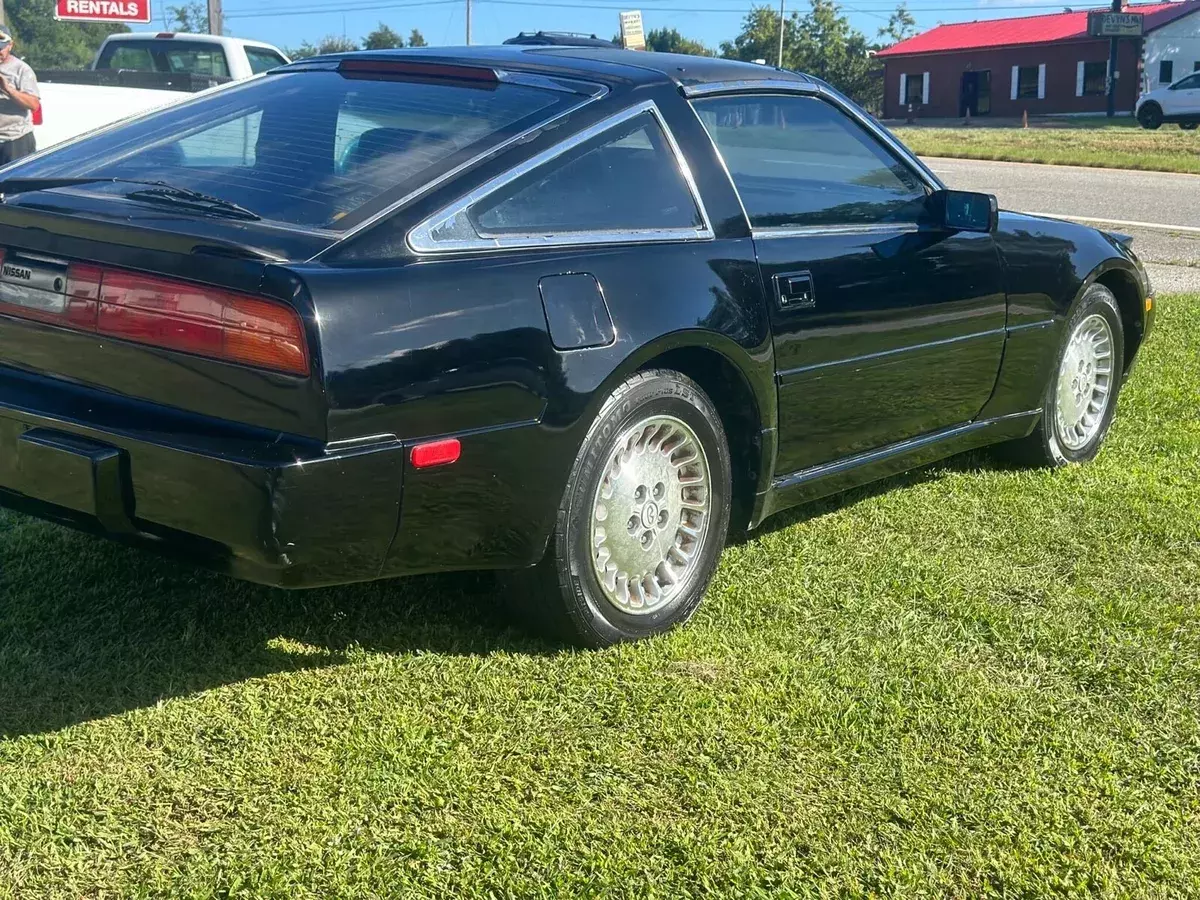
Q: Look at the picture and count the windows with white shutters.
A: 3